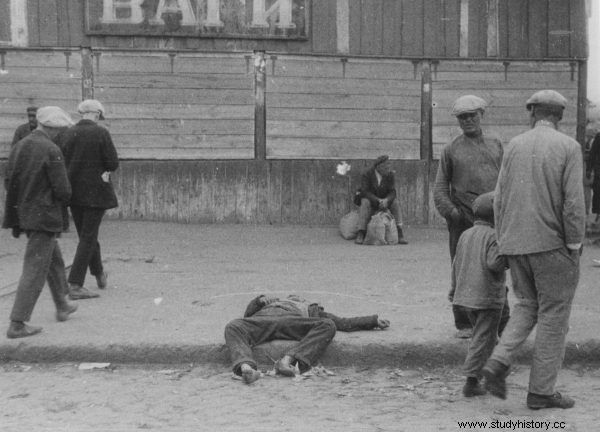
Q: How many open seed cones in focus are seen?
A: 0